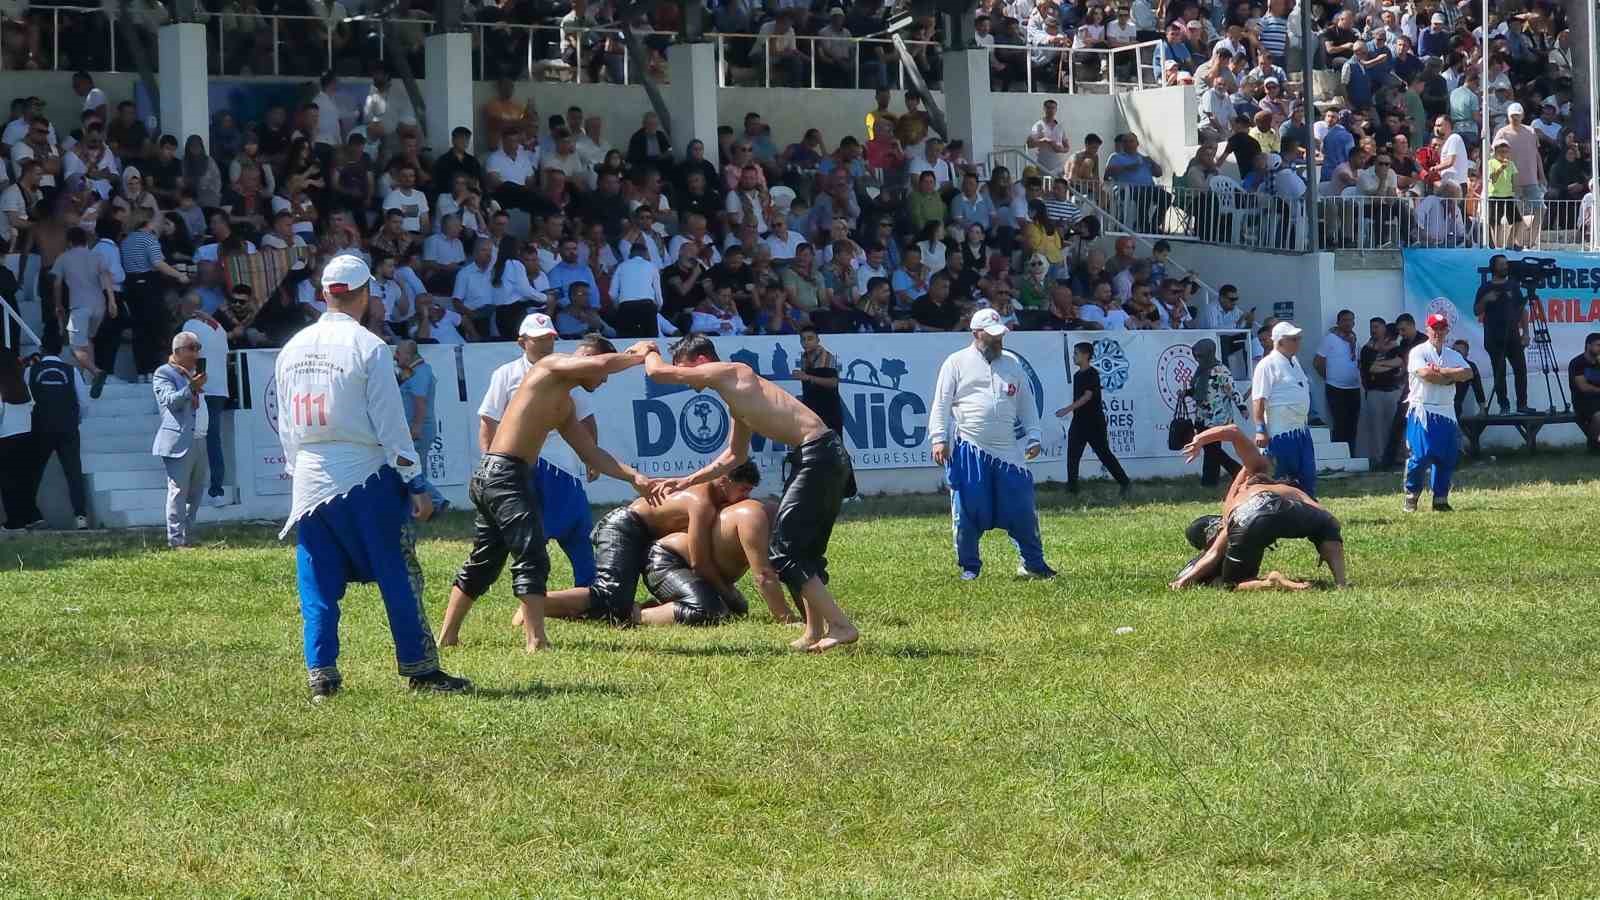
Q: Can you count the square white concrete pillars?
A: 4